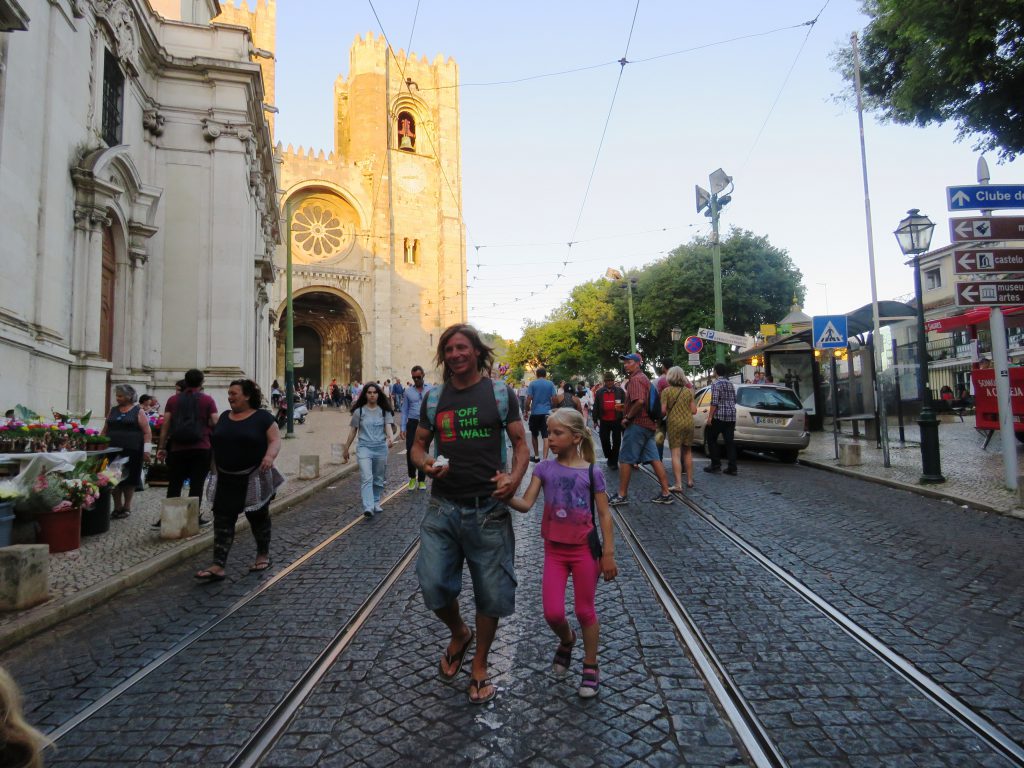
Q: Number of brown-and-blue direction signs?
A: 4